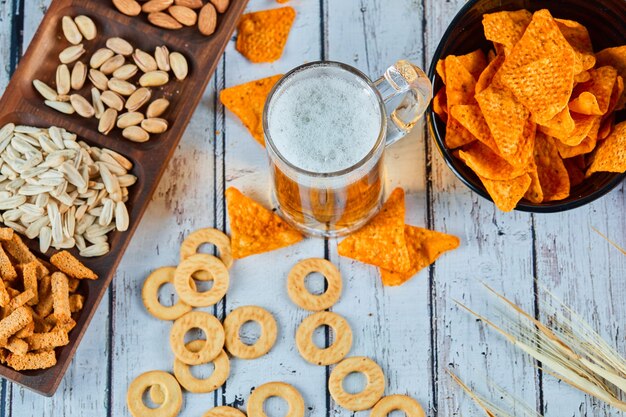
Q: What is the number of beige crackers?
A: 13